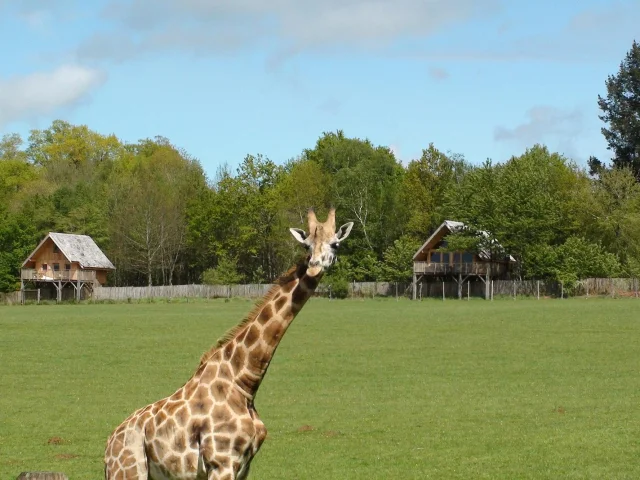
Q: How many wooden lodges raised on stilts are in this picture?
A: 2